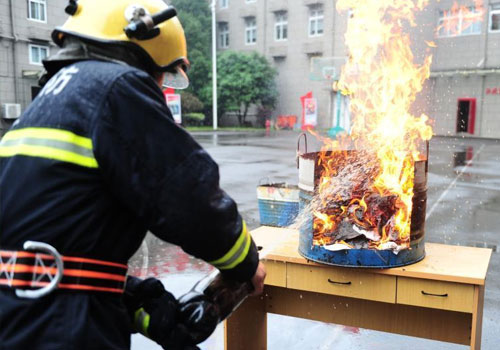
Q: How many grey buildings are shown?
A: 2